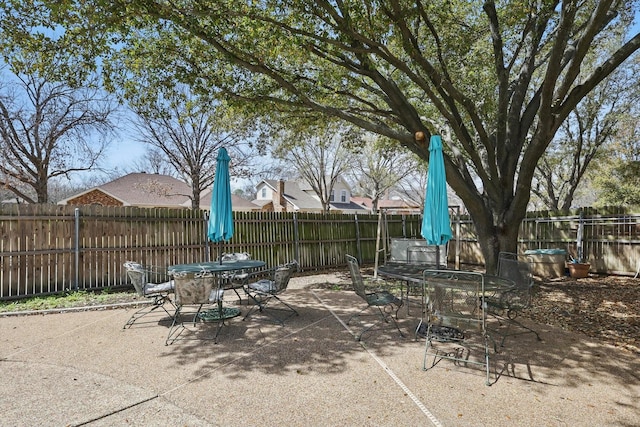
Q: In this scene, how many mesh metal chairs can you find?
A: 4